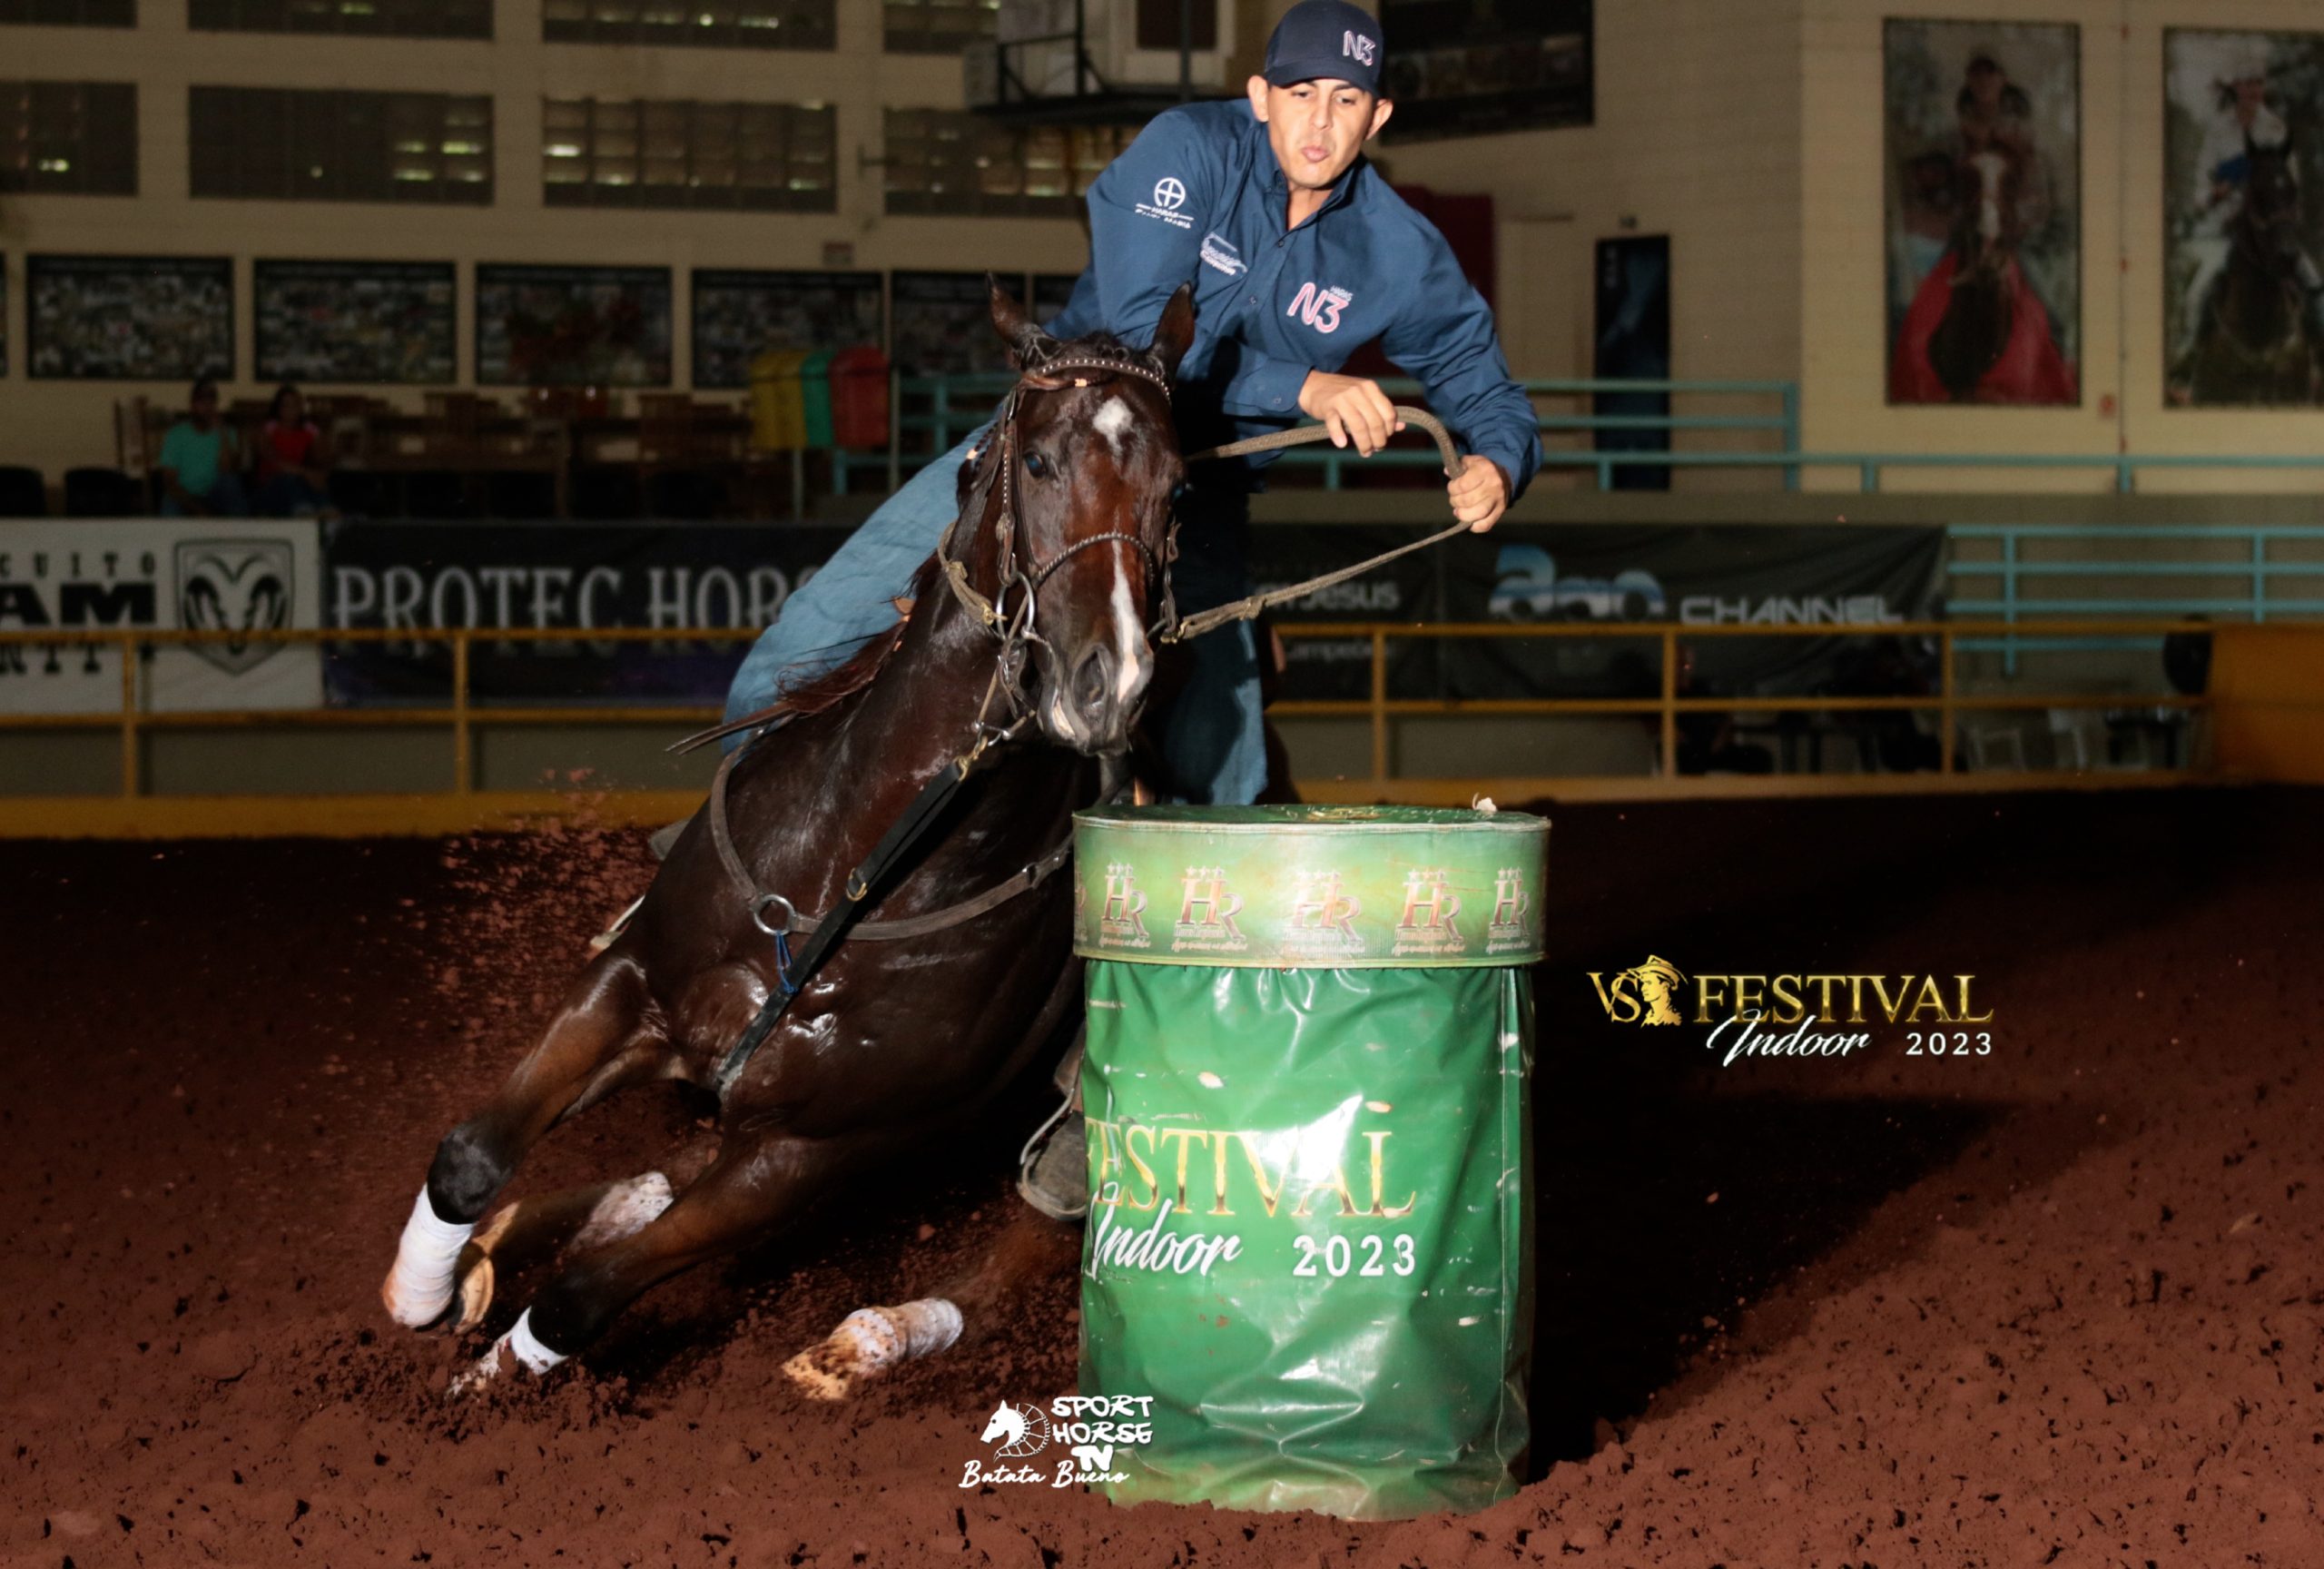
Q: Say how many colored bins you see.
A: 3